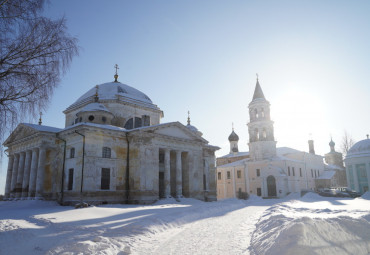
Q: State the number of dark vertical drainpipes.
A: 3